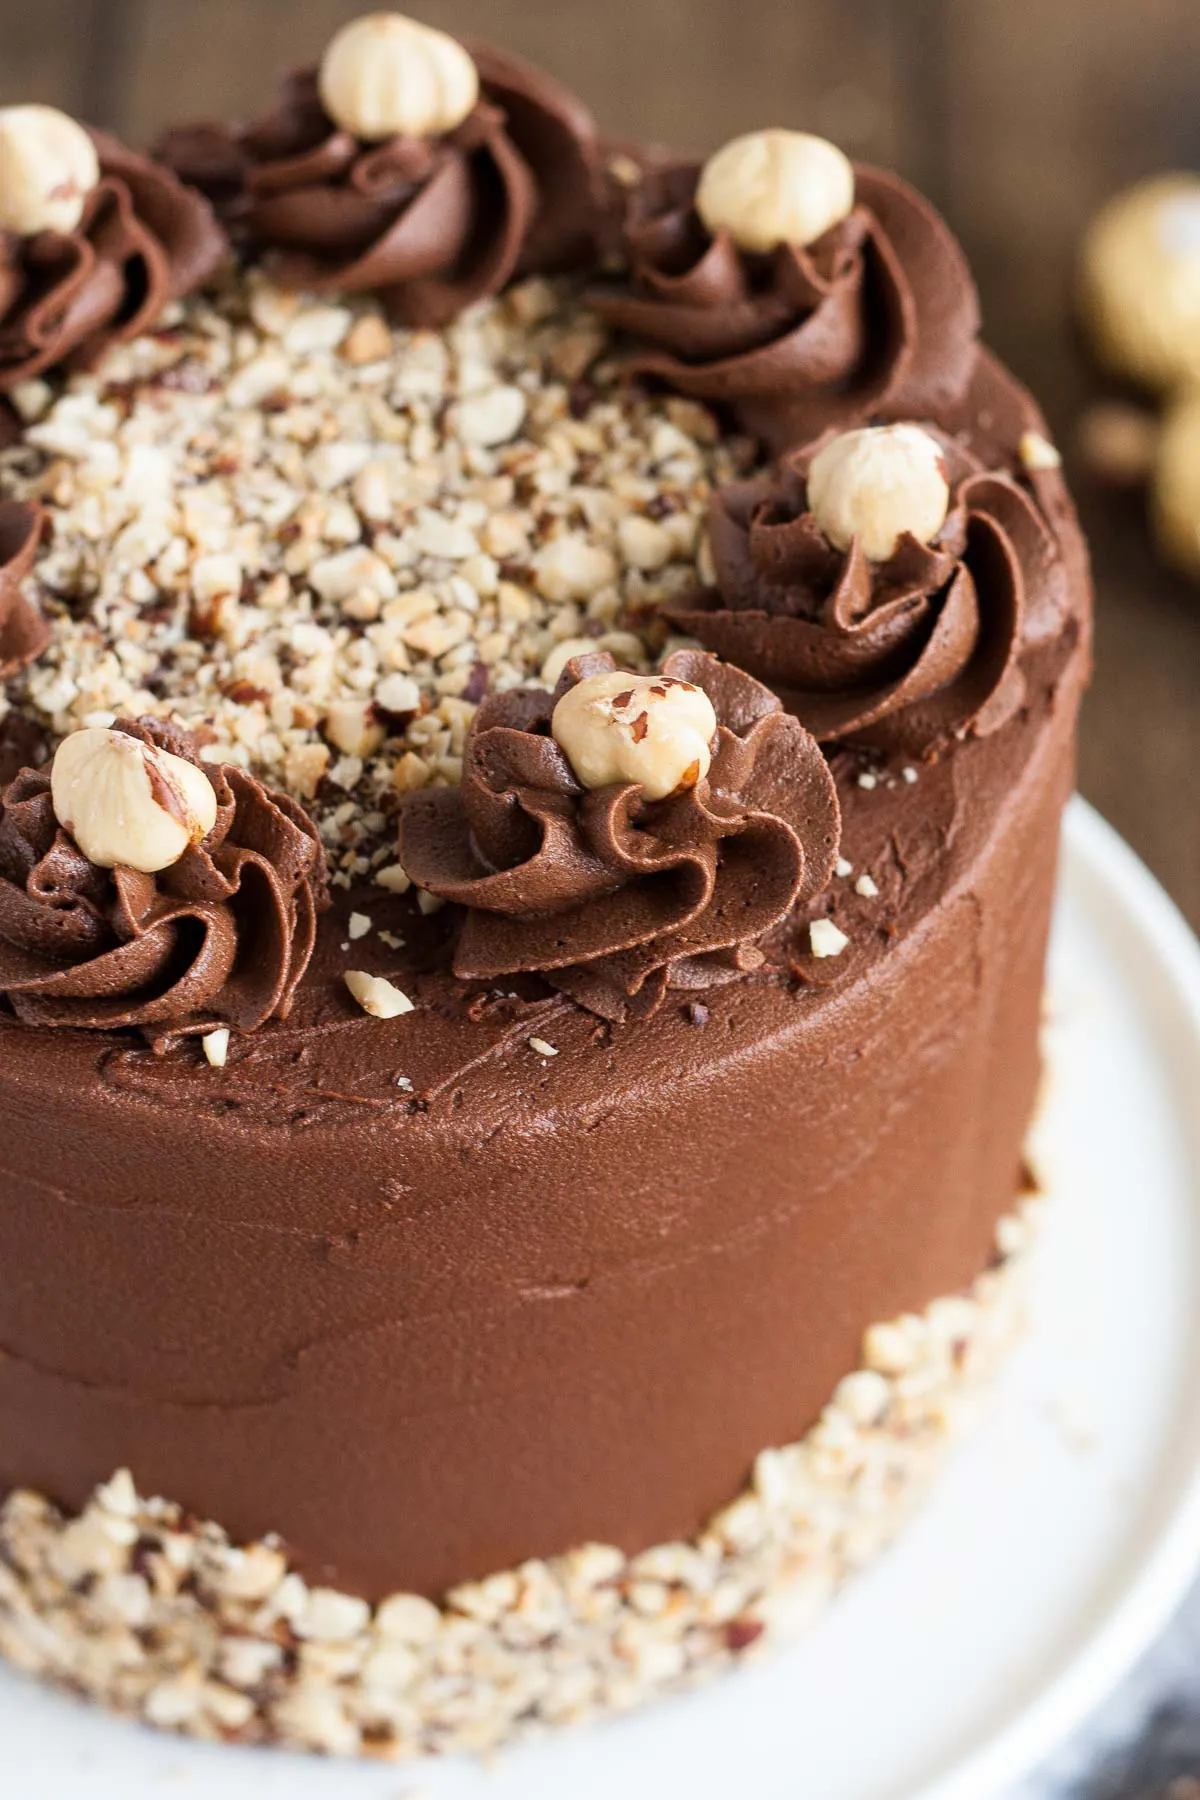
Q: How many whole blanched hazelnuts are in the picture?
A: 6